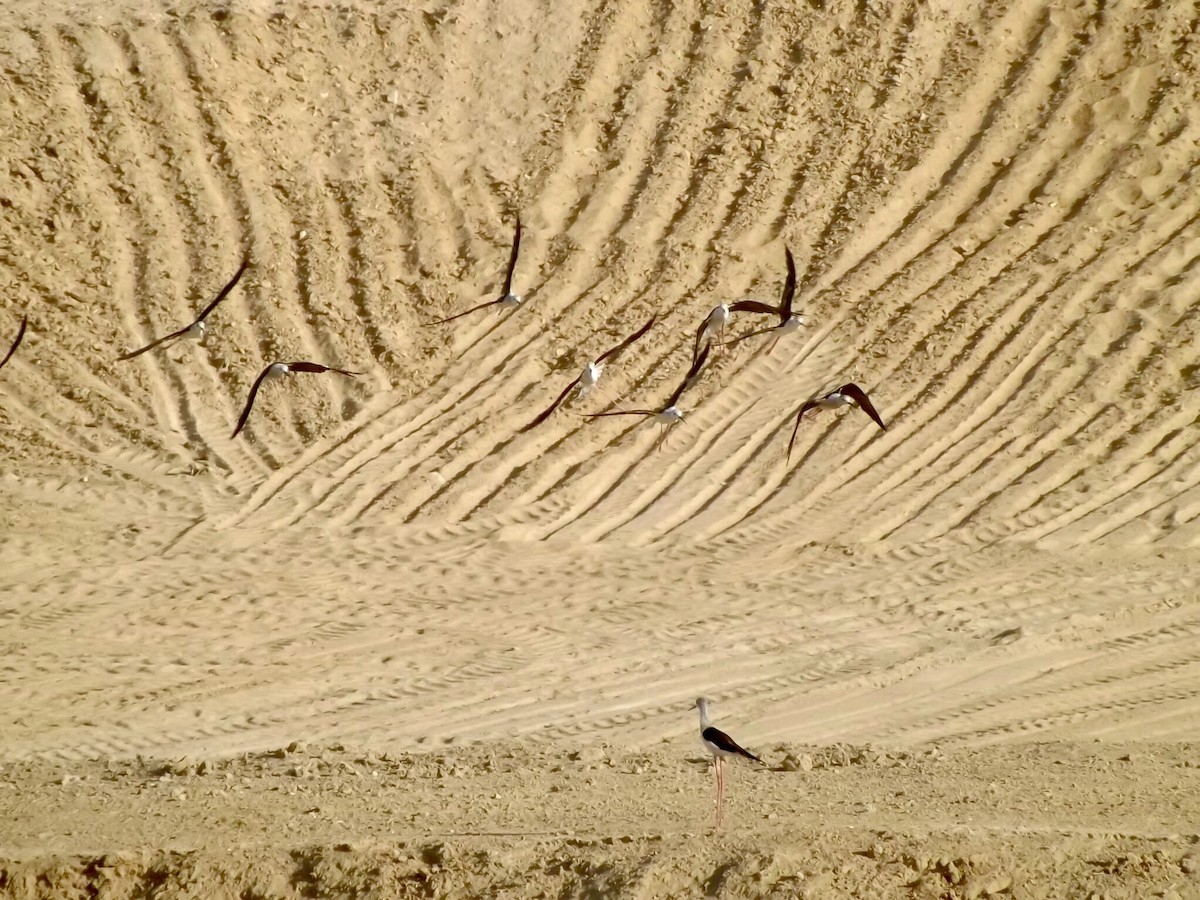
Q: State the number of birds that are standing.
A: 1